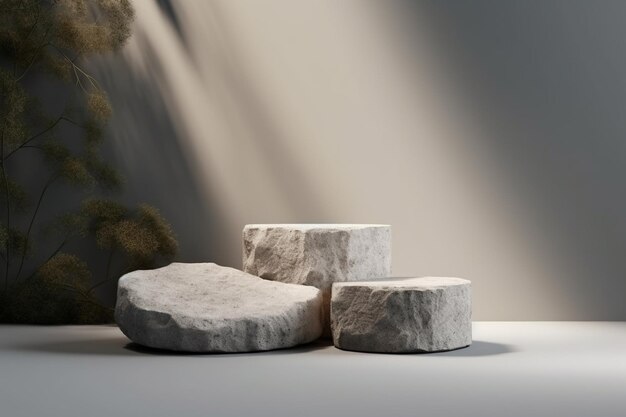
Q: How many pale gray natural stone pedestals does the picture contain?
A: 3